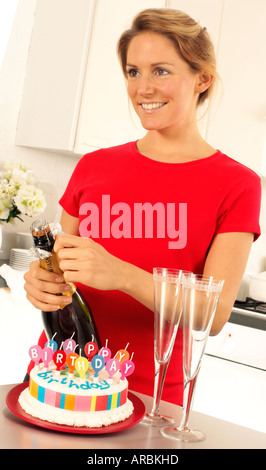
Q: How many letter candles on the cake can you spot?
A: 13